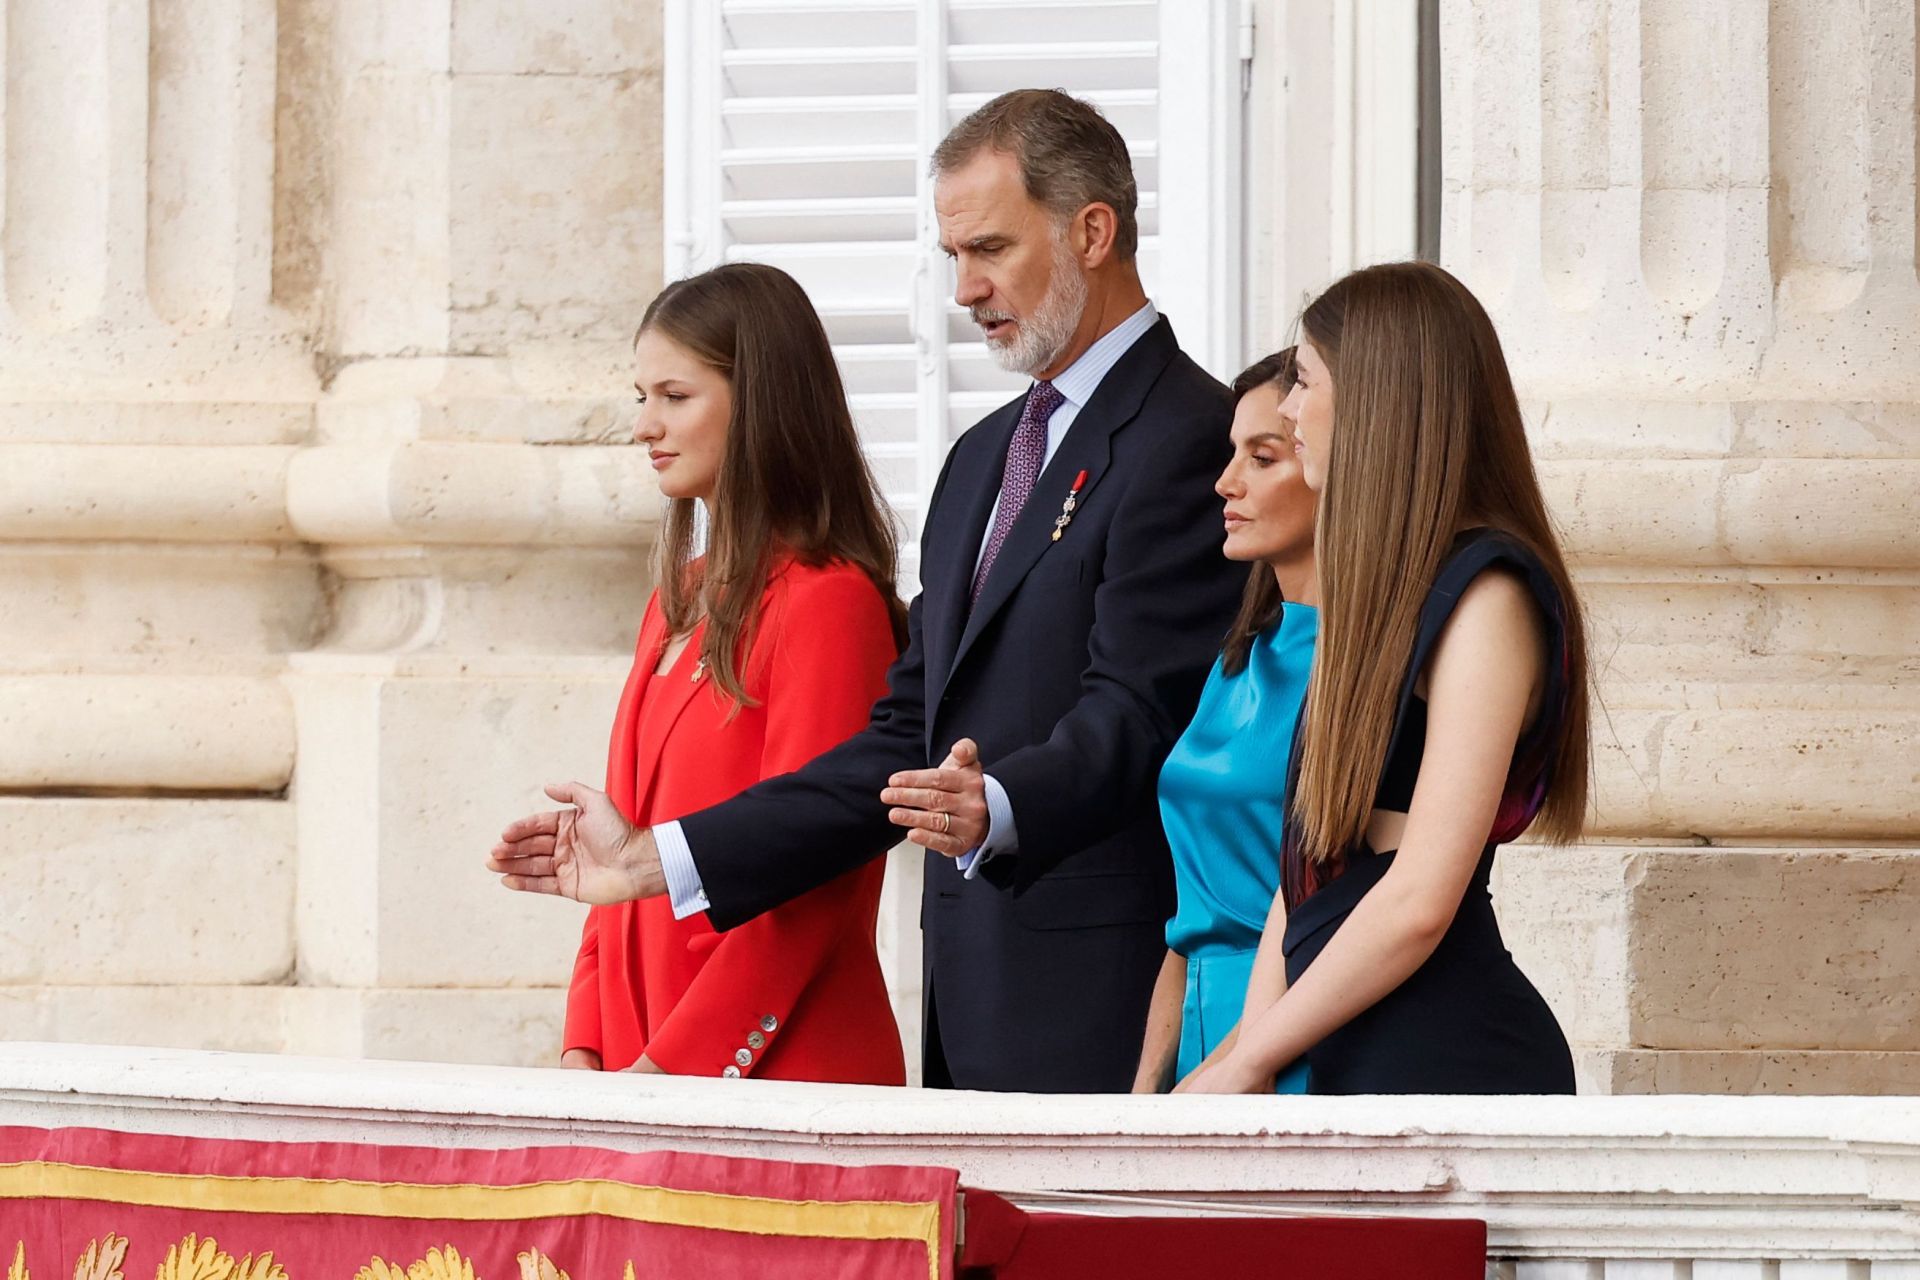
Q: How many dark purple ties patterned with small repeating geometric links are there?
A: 1